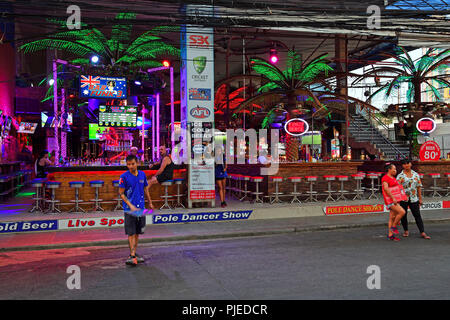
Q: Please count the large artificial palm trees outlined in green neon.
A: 3